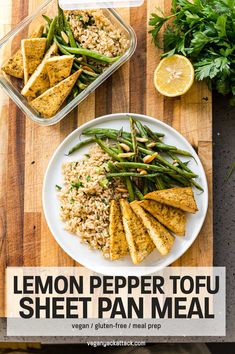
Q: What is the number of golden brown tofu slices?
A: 10